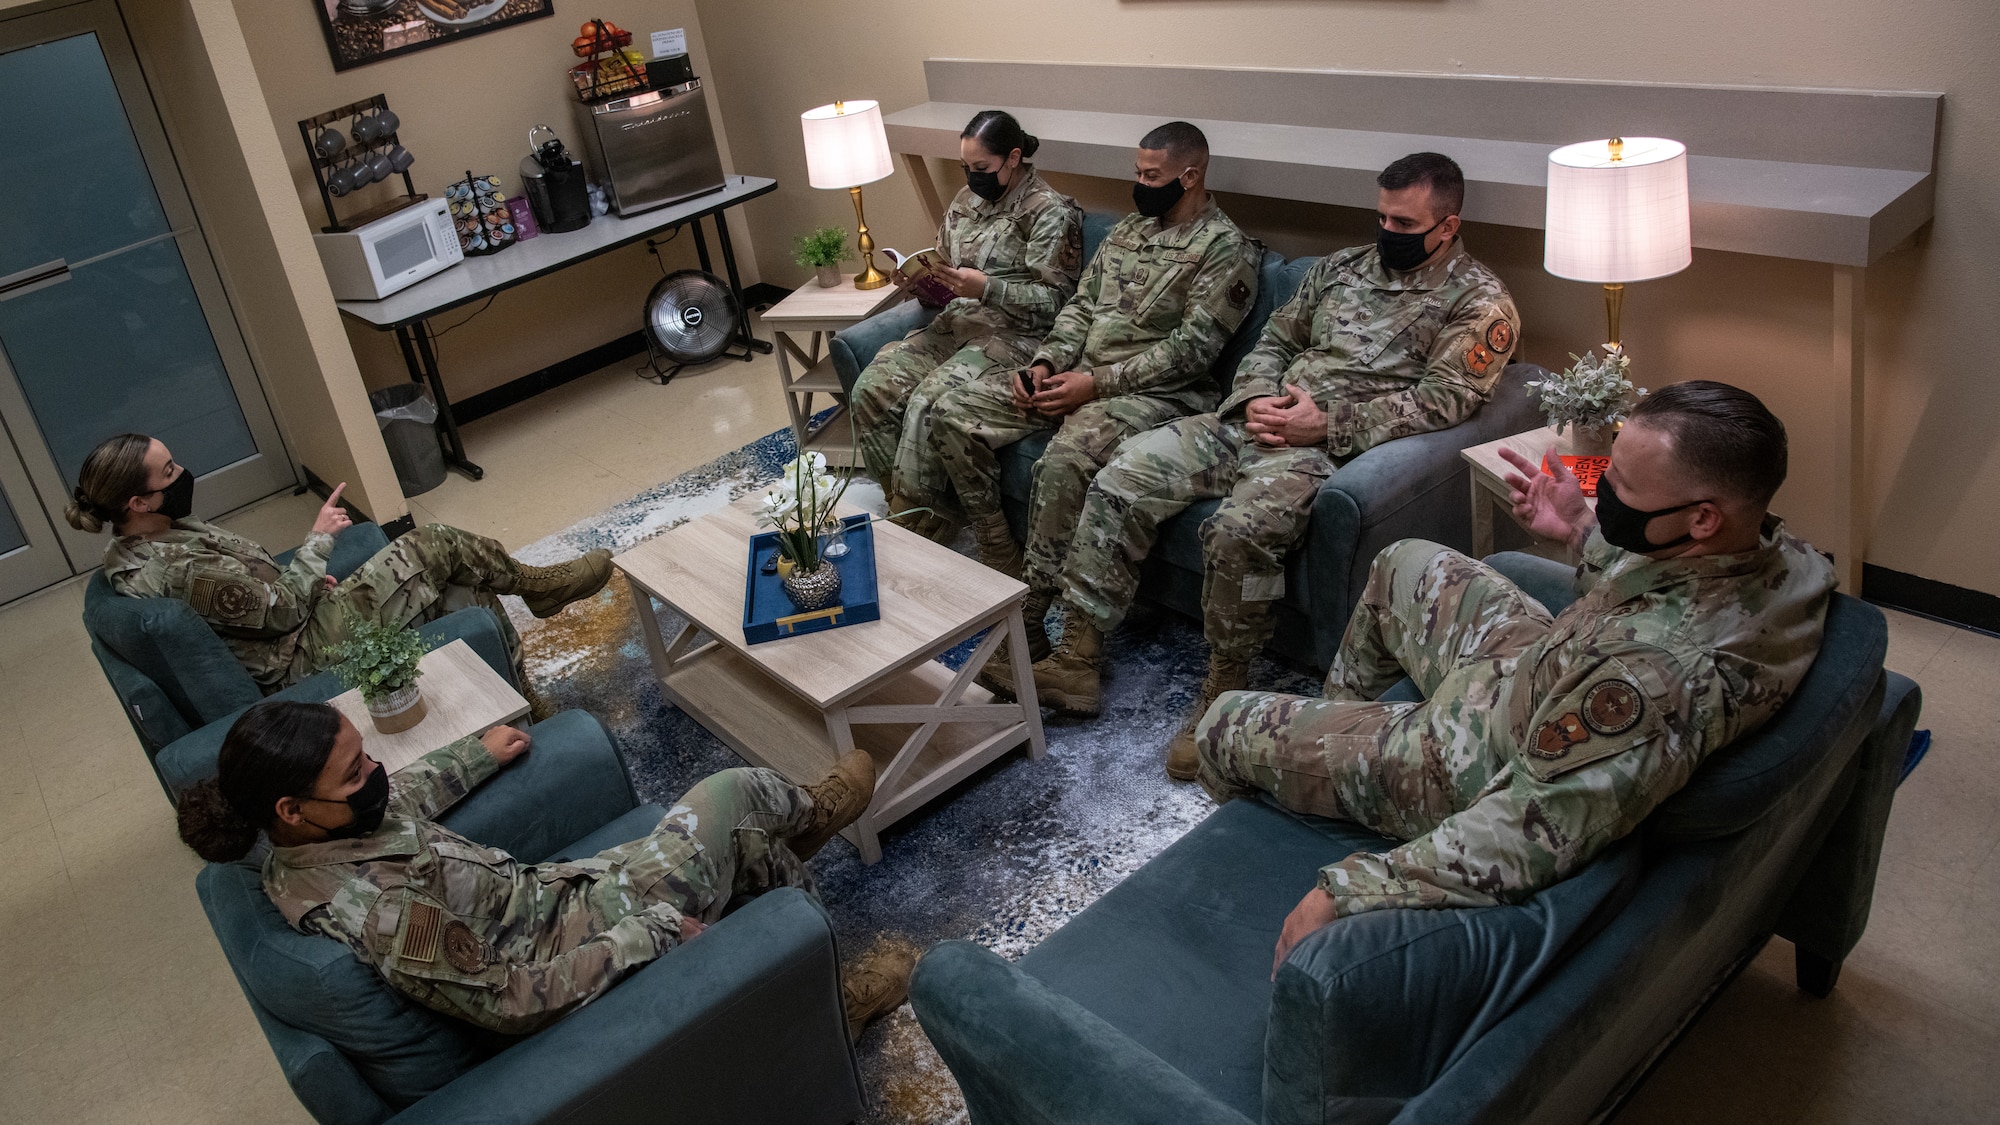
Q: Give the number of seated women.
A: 3